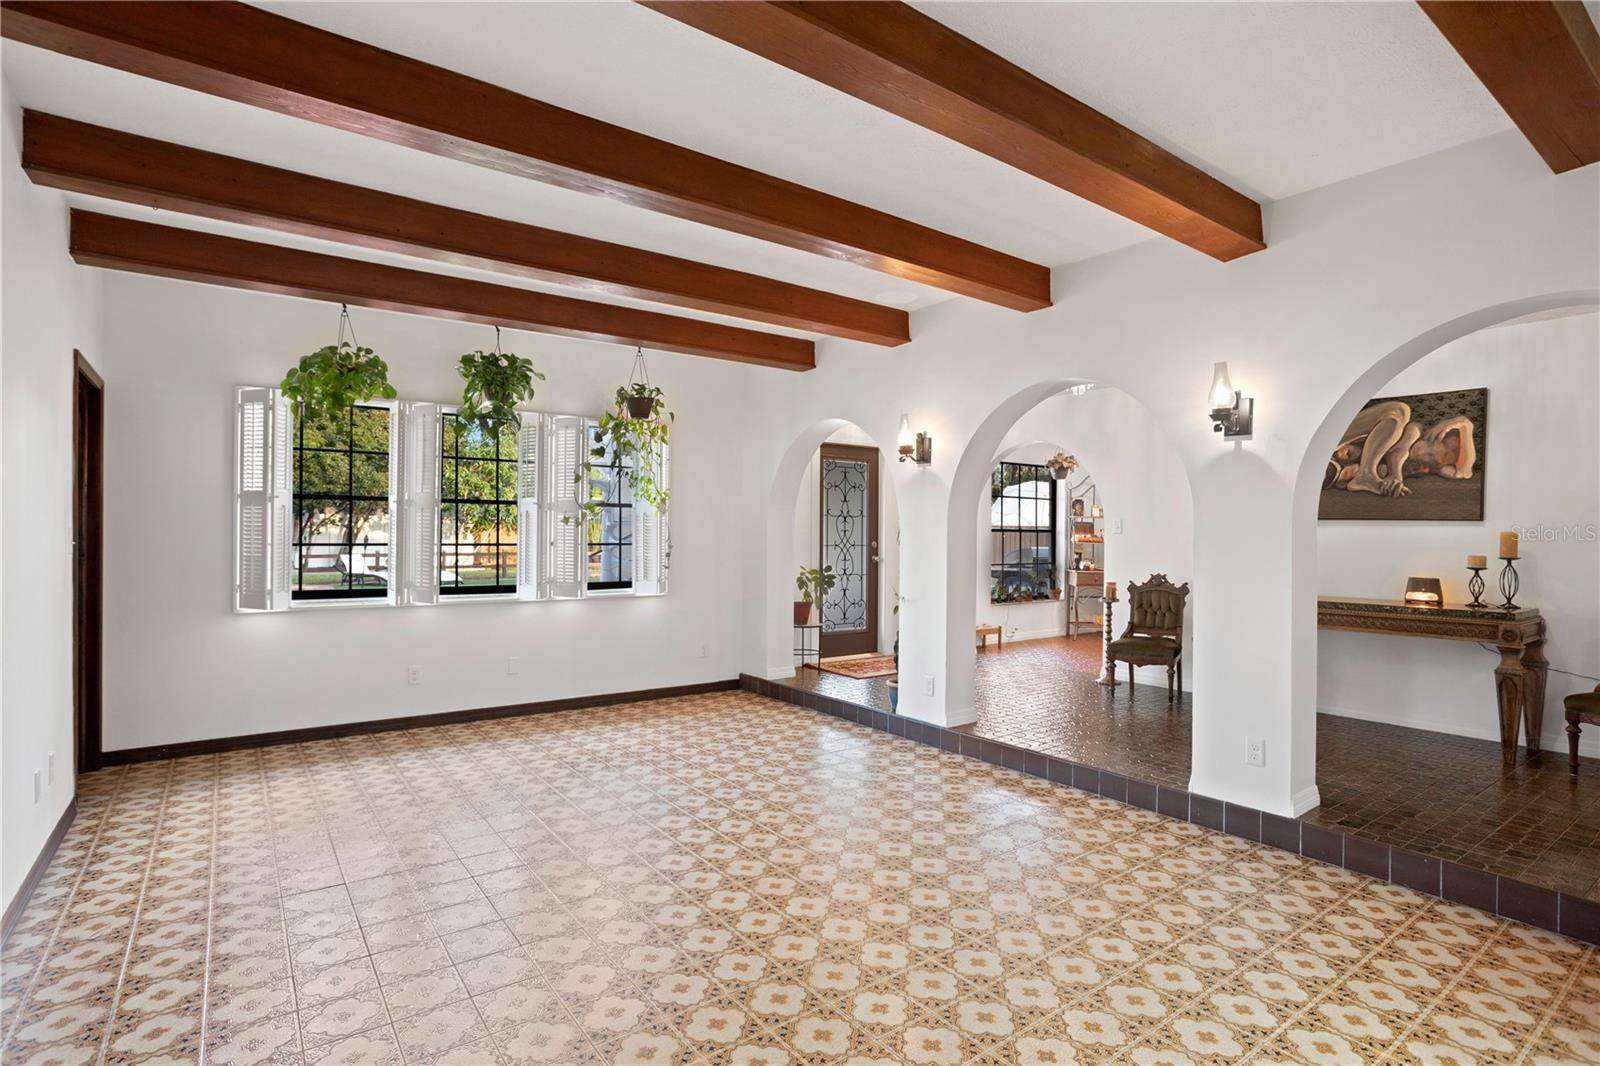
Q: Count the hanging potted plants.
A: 4